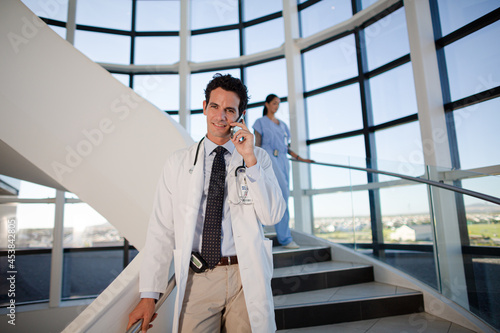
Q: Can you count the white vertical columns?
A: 4